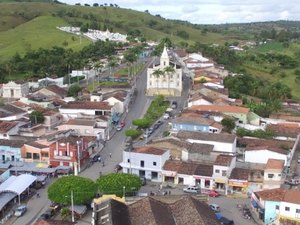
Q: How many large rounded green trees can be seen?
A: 2